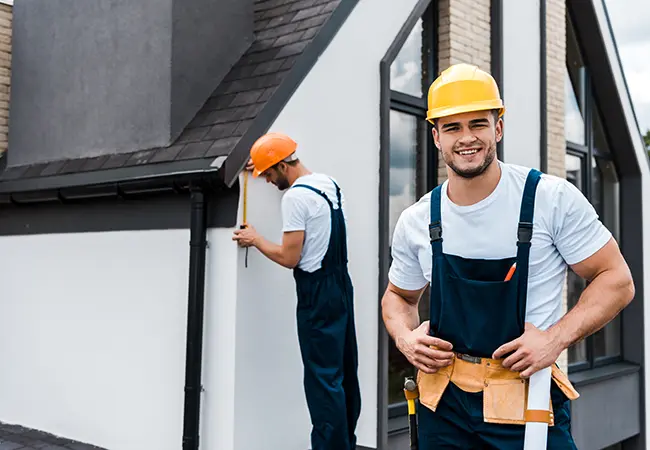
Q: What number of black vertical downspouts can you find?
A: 1